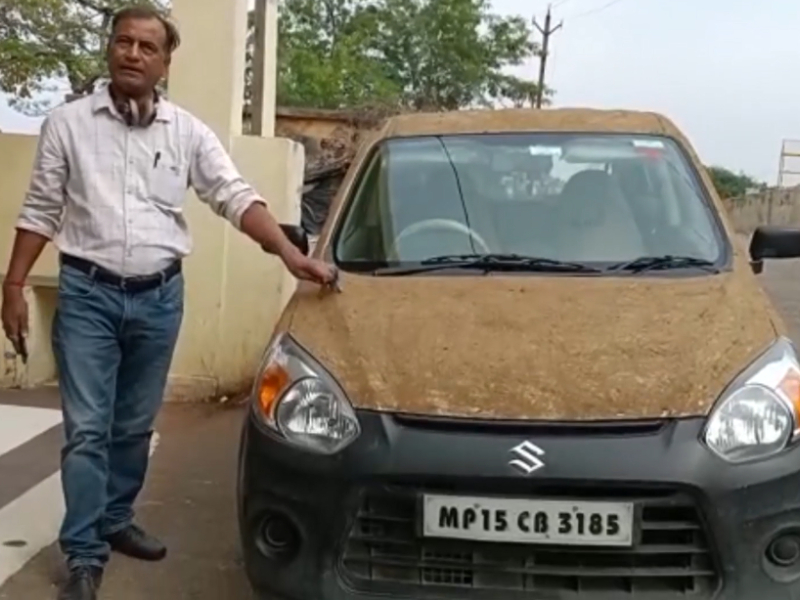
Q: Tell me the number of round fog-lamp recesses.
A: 2